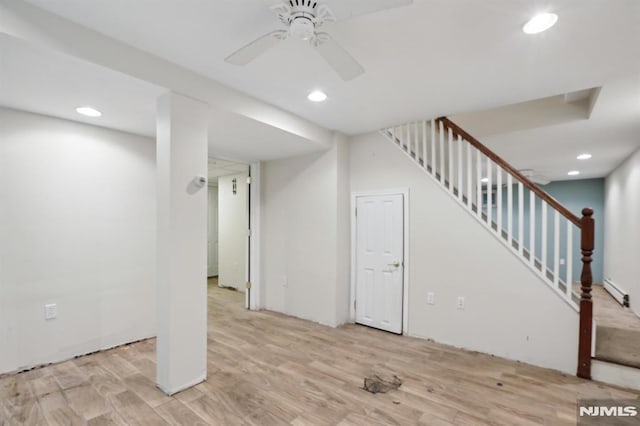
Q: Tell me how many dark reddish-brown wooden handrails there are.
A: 1